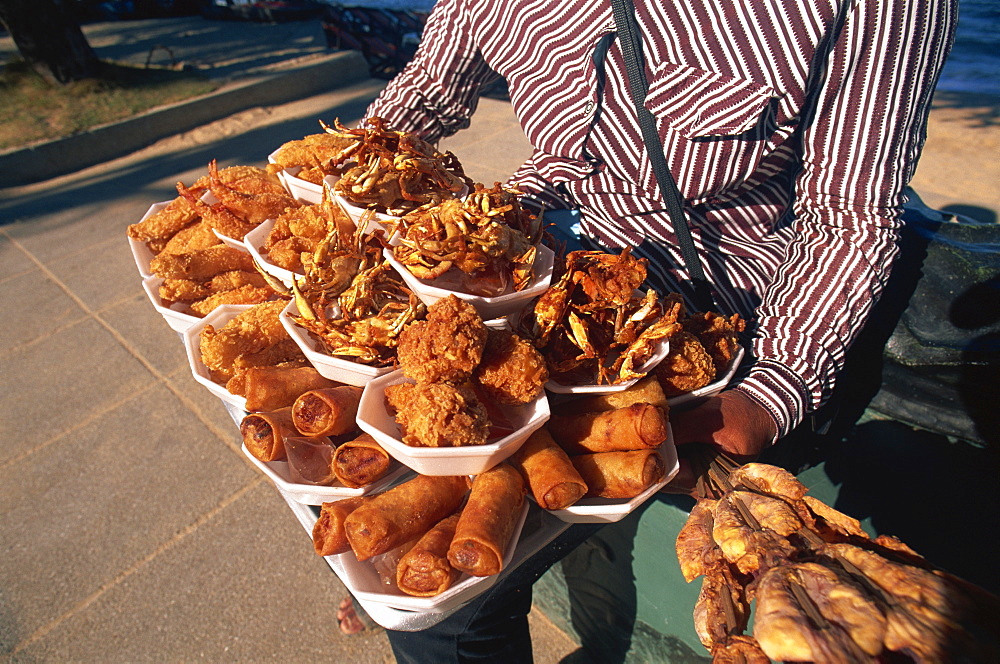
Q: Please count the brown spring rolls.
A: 12